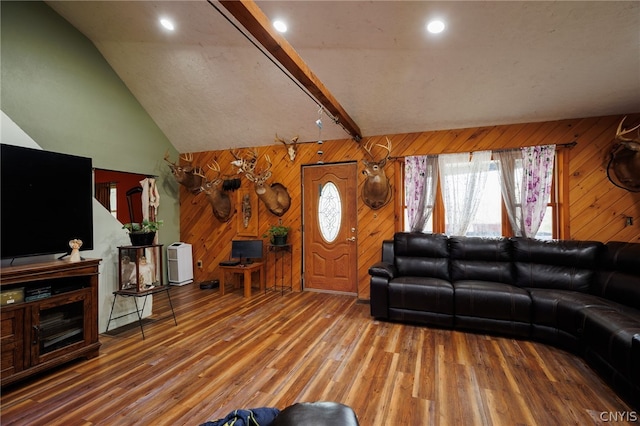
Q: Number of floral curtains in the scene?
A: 2